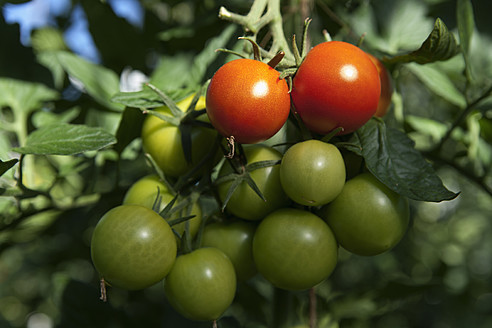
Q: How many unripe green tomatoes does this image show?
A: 9